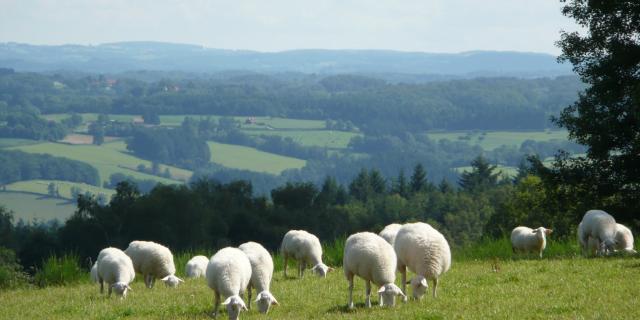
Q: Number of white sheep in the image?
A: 13